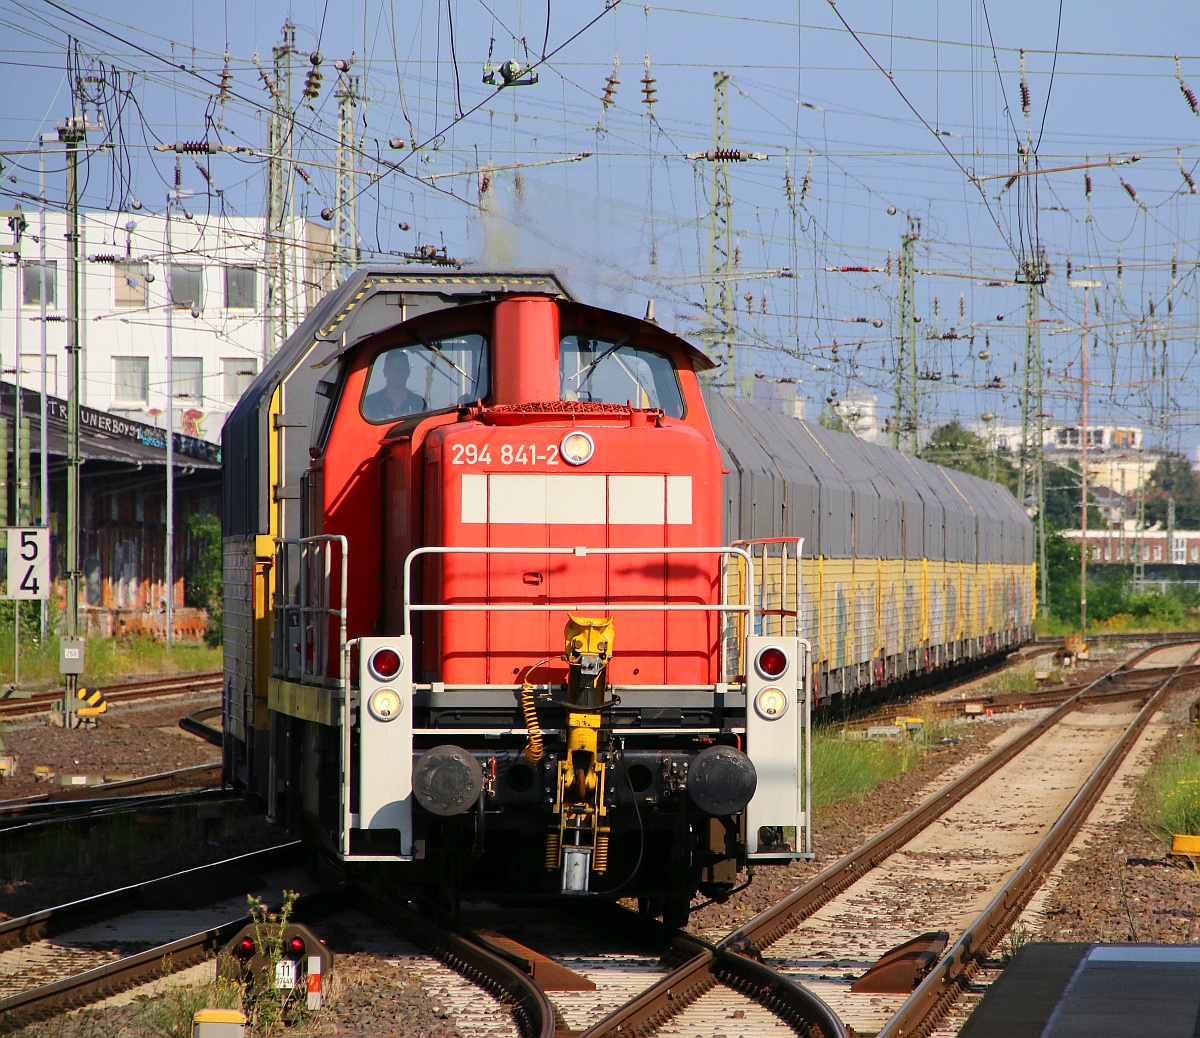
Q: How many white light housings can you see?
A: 2